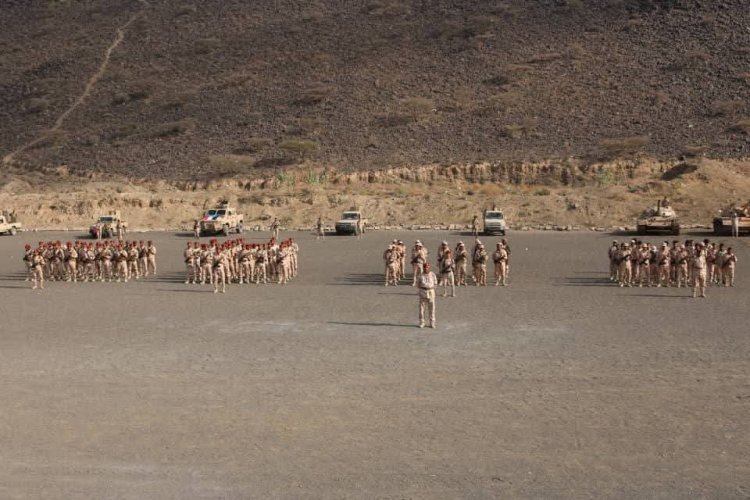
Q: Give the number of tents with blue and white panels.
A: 0